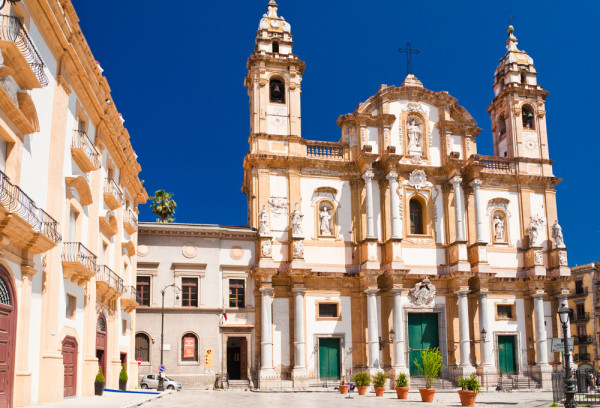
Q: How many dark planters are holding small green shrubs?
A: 2